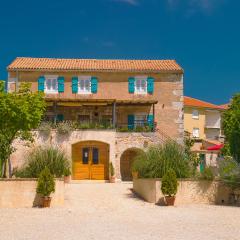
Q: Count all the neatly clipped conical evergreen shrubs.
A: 2